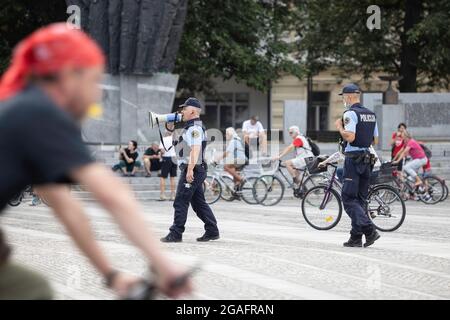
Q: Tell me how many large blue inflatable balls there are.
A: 0